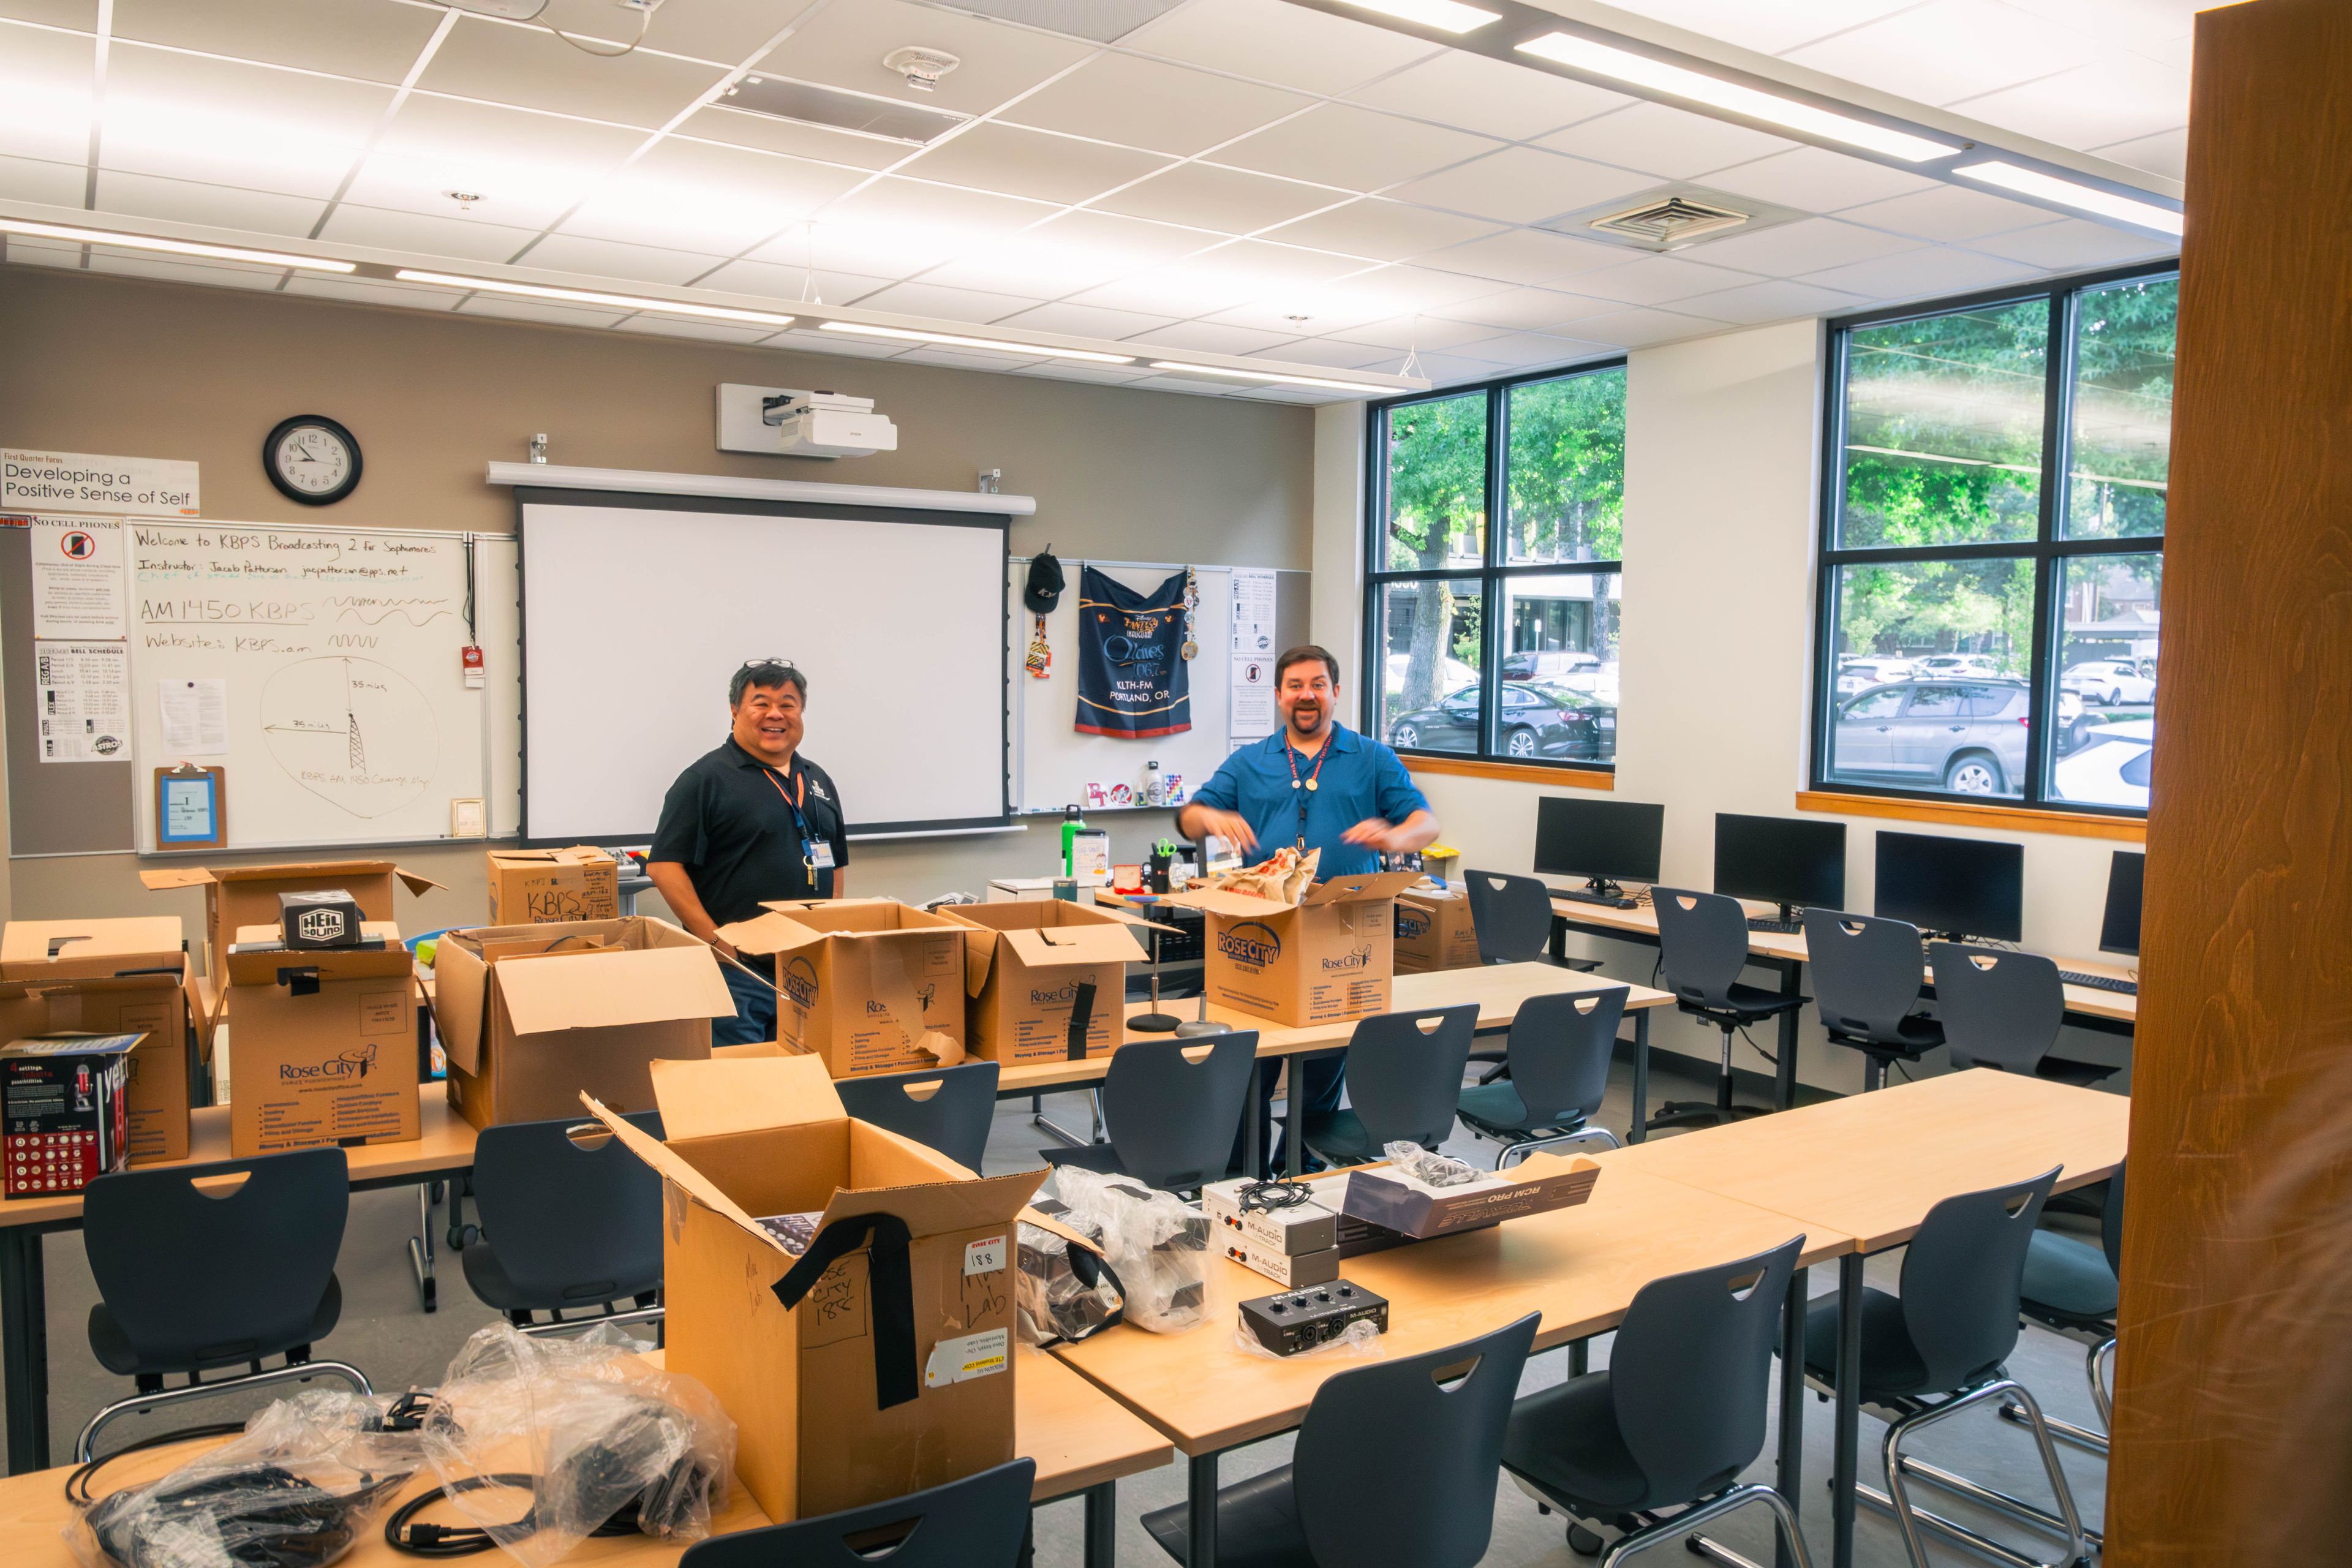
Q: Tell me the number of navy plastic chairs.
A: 15